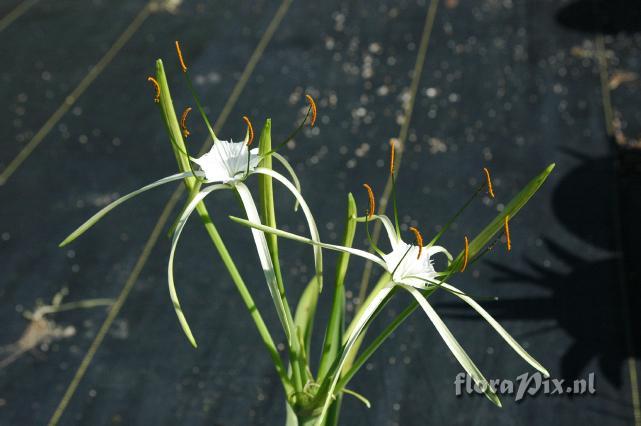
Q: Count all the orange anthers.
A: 11